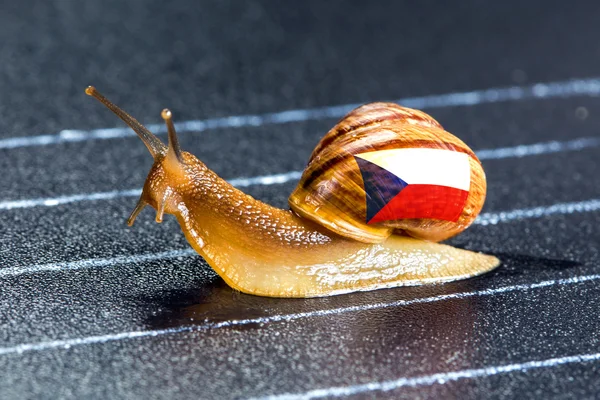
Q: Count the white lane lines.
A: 5